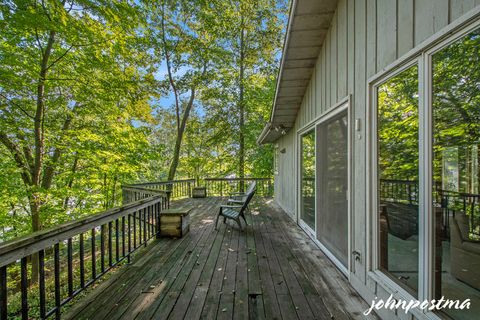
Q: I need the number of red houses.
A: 0